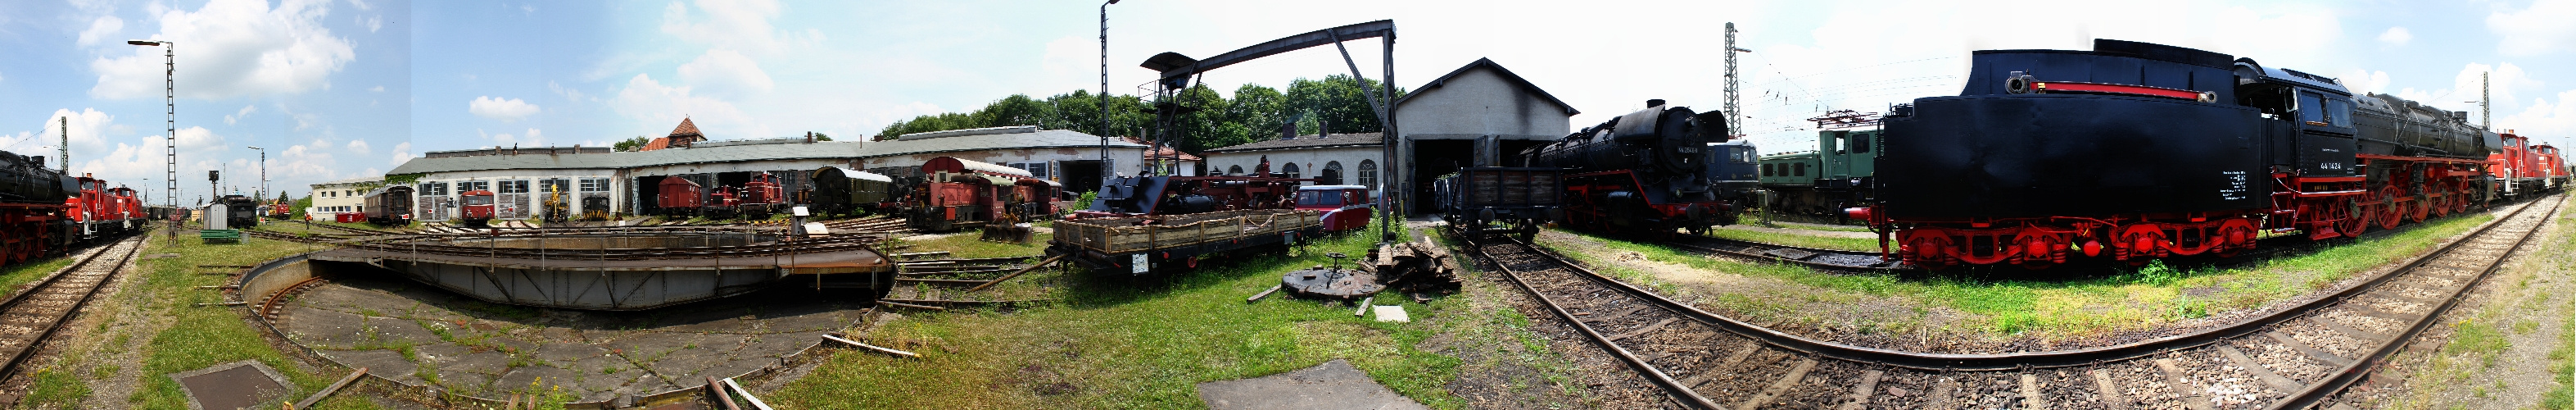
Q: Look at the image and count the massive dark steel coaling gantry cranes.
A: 1